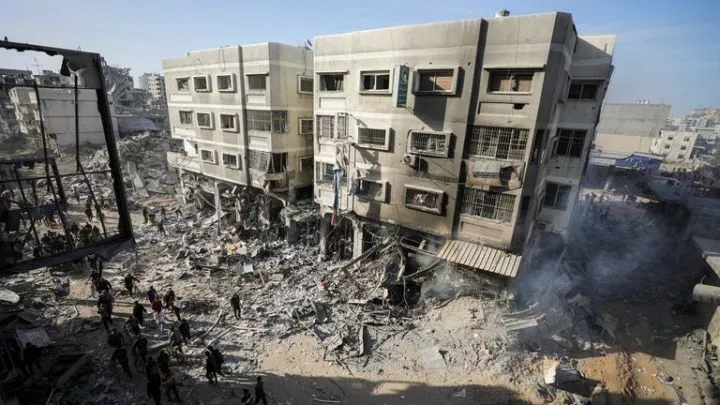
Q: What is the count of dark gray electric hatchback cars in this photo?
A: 0